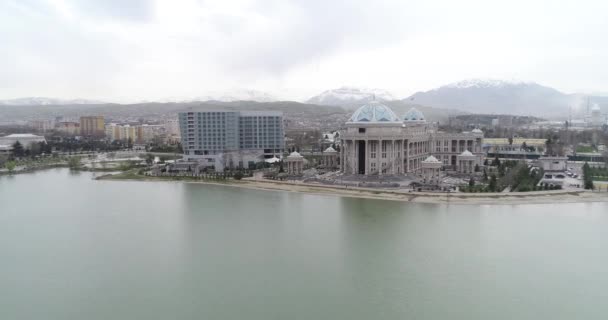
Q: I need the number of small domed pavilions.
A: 4